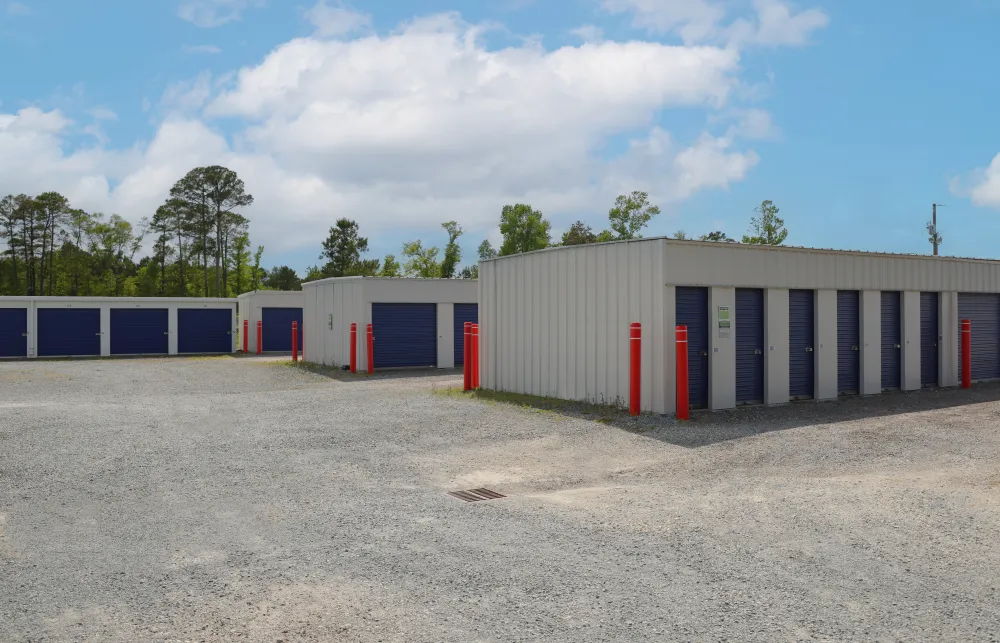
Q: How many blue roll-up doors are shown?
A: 14